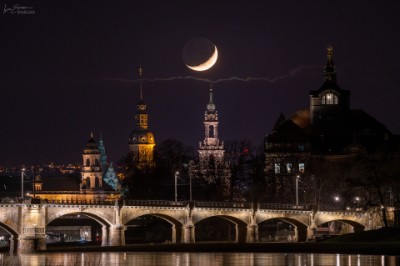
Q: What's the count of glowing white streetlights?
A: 5